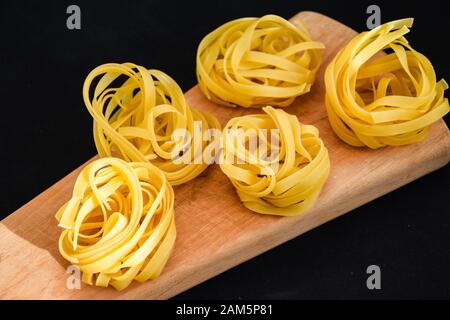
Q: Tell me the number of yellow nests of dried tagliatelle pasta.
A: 5